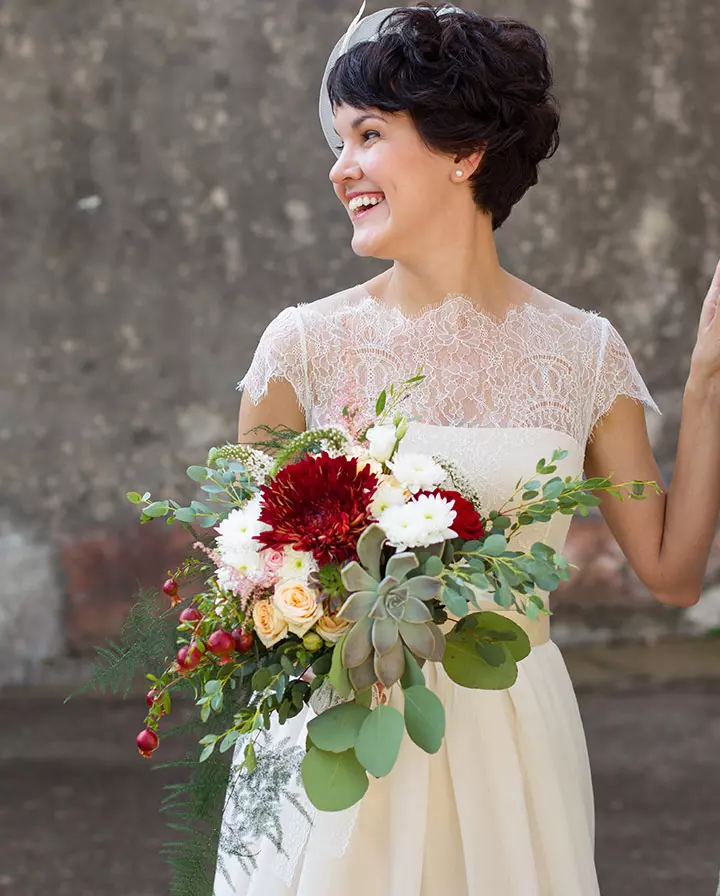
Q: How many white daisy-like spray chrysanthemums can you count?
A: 7